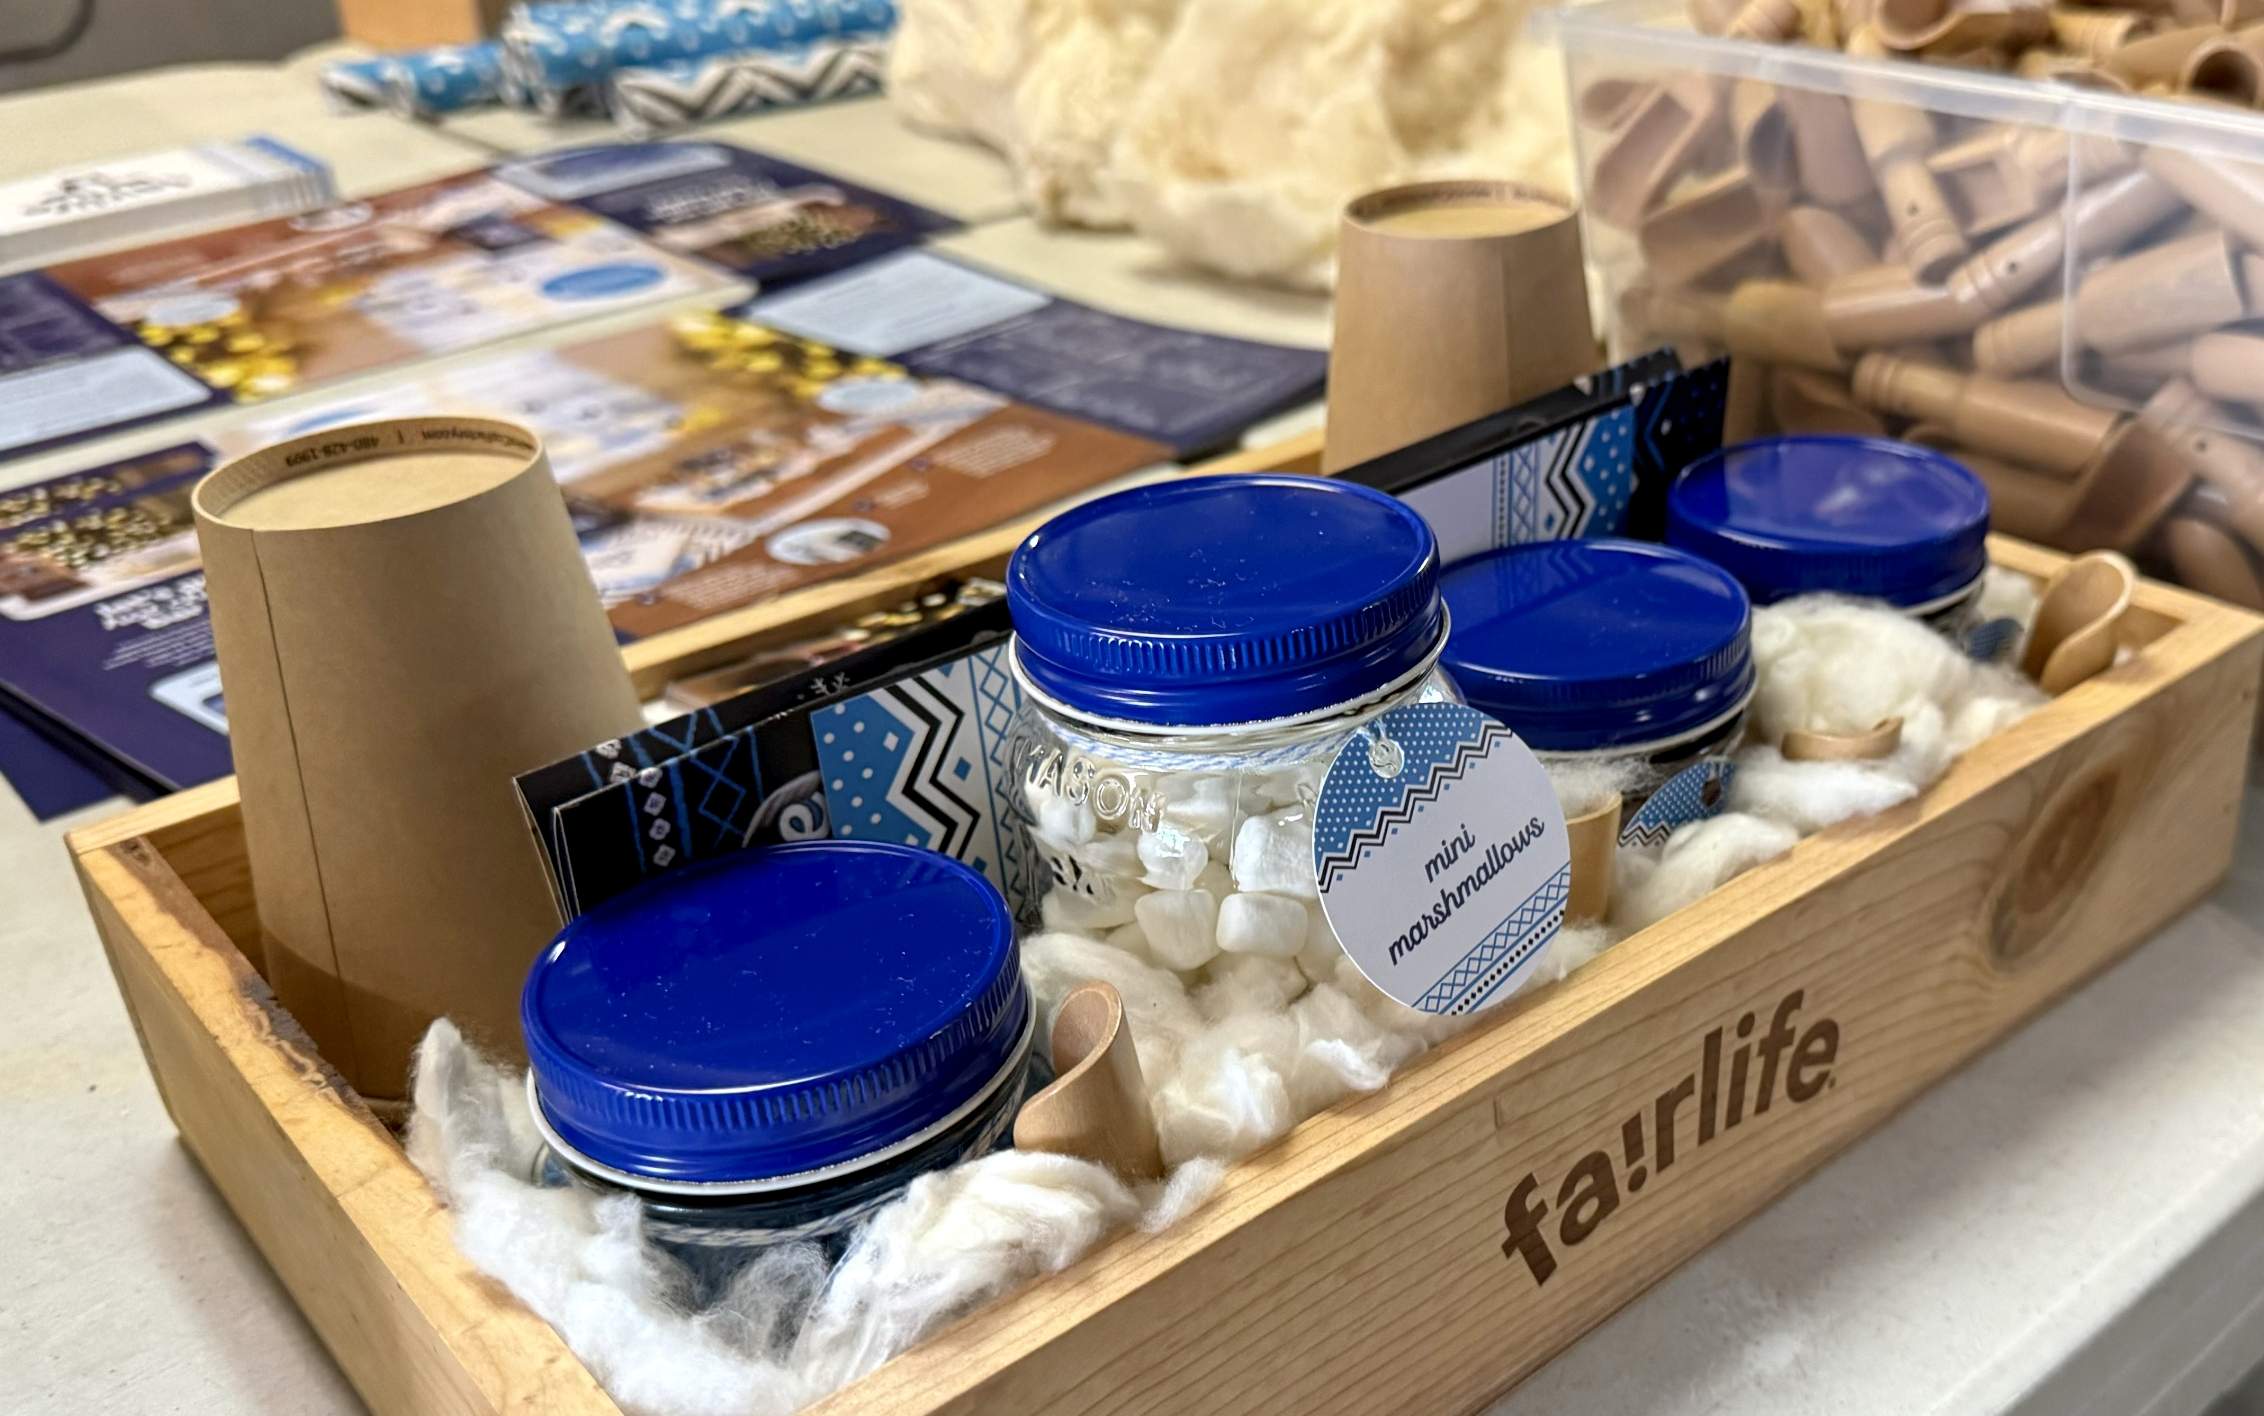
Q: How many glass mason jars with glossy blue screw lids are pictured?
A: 4